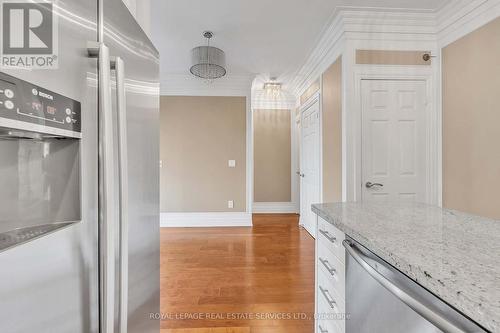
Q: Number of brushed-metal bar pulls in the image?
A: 4